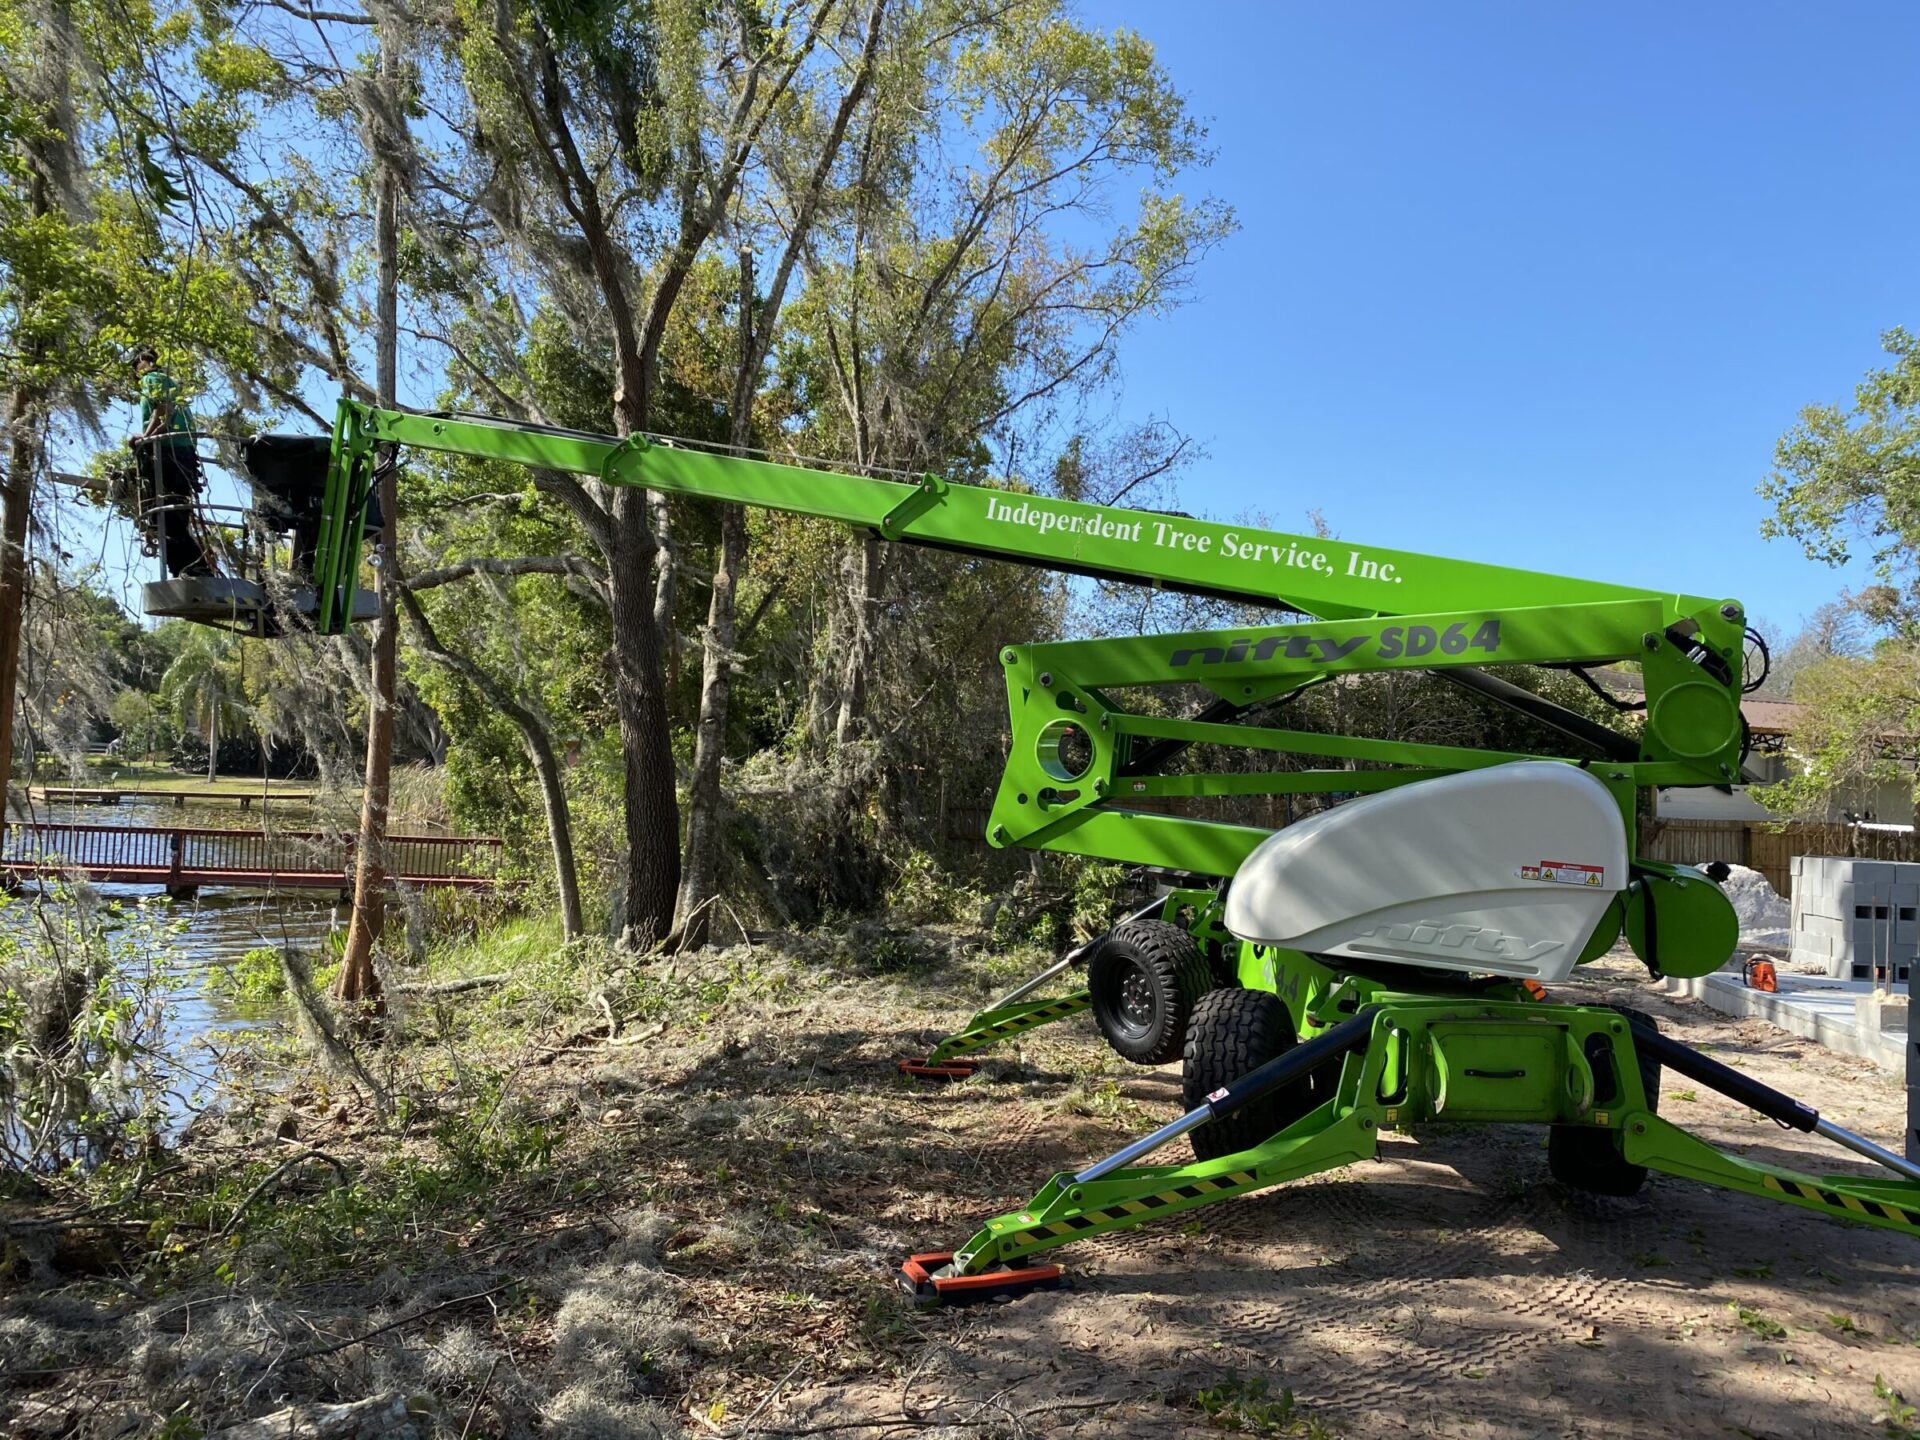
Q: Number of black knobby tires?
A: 3